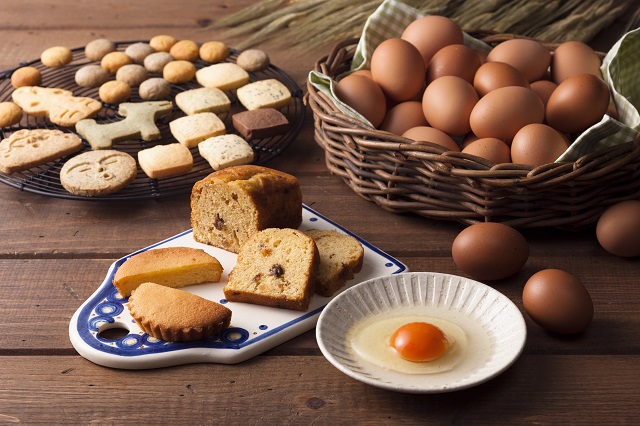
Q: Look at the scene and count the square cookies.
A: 7